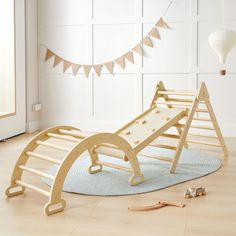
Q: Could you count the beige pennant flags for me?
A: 13